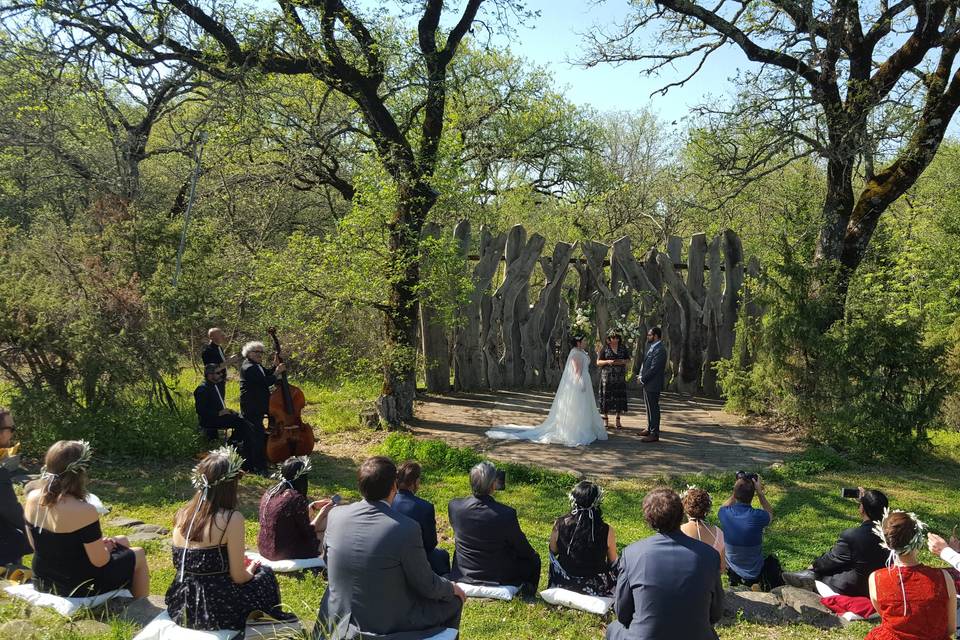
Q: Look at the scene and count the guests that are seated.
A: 14